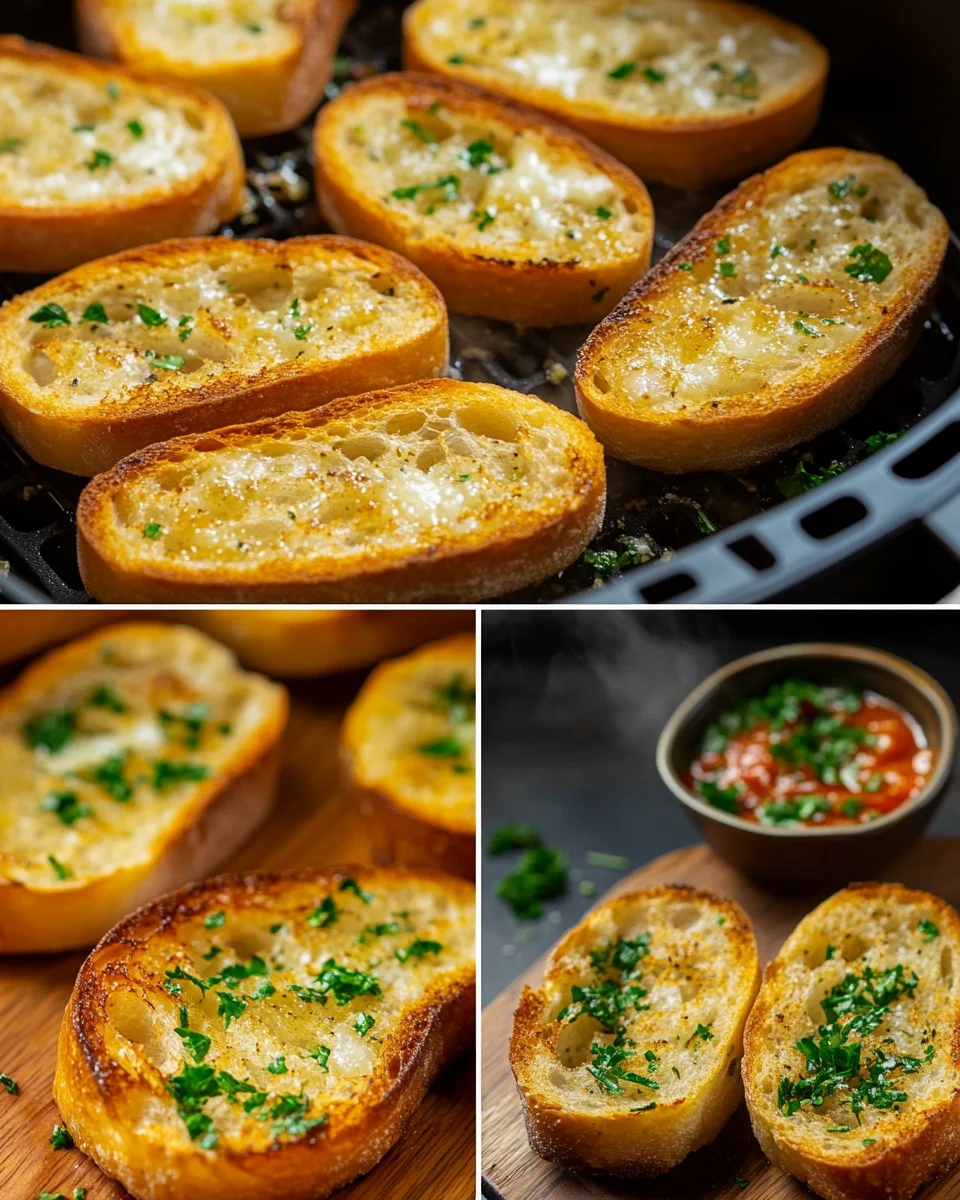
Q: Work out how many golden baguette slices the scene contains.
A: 12